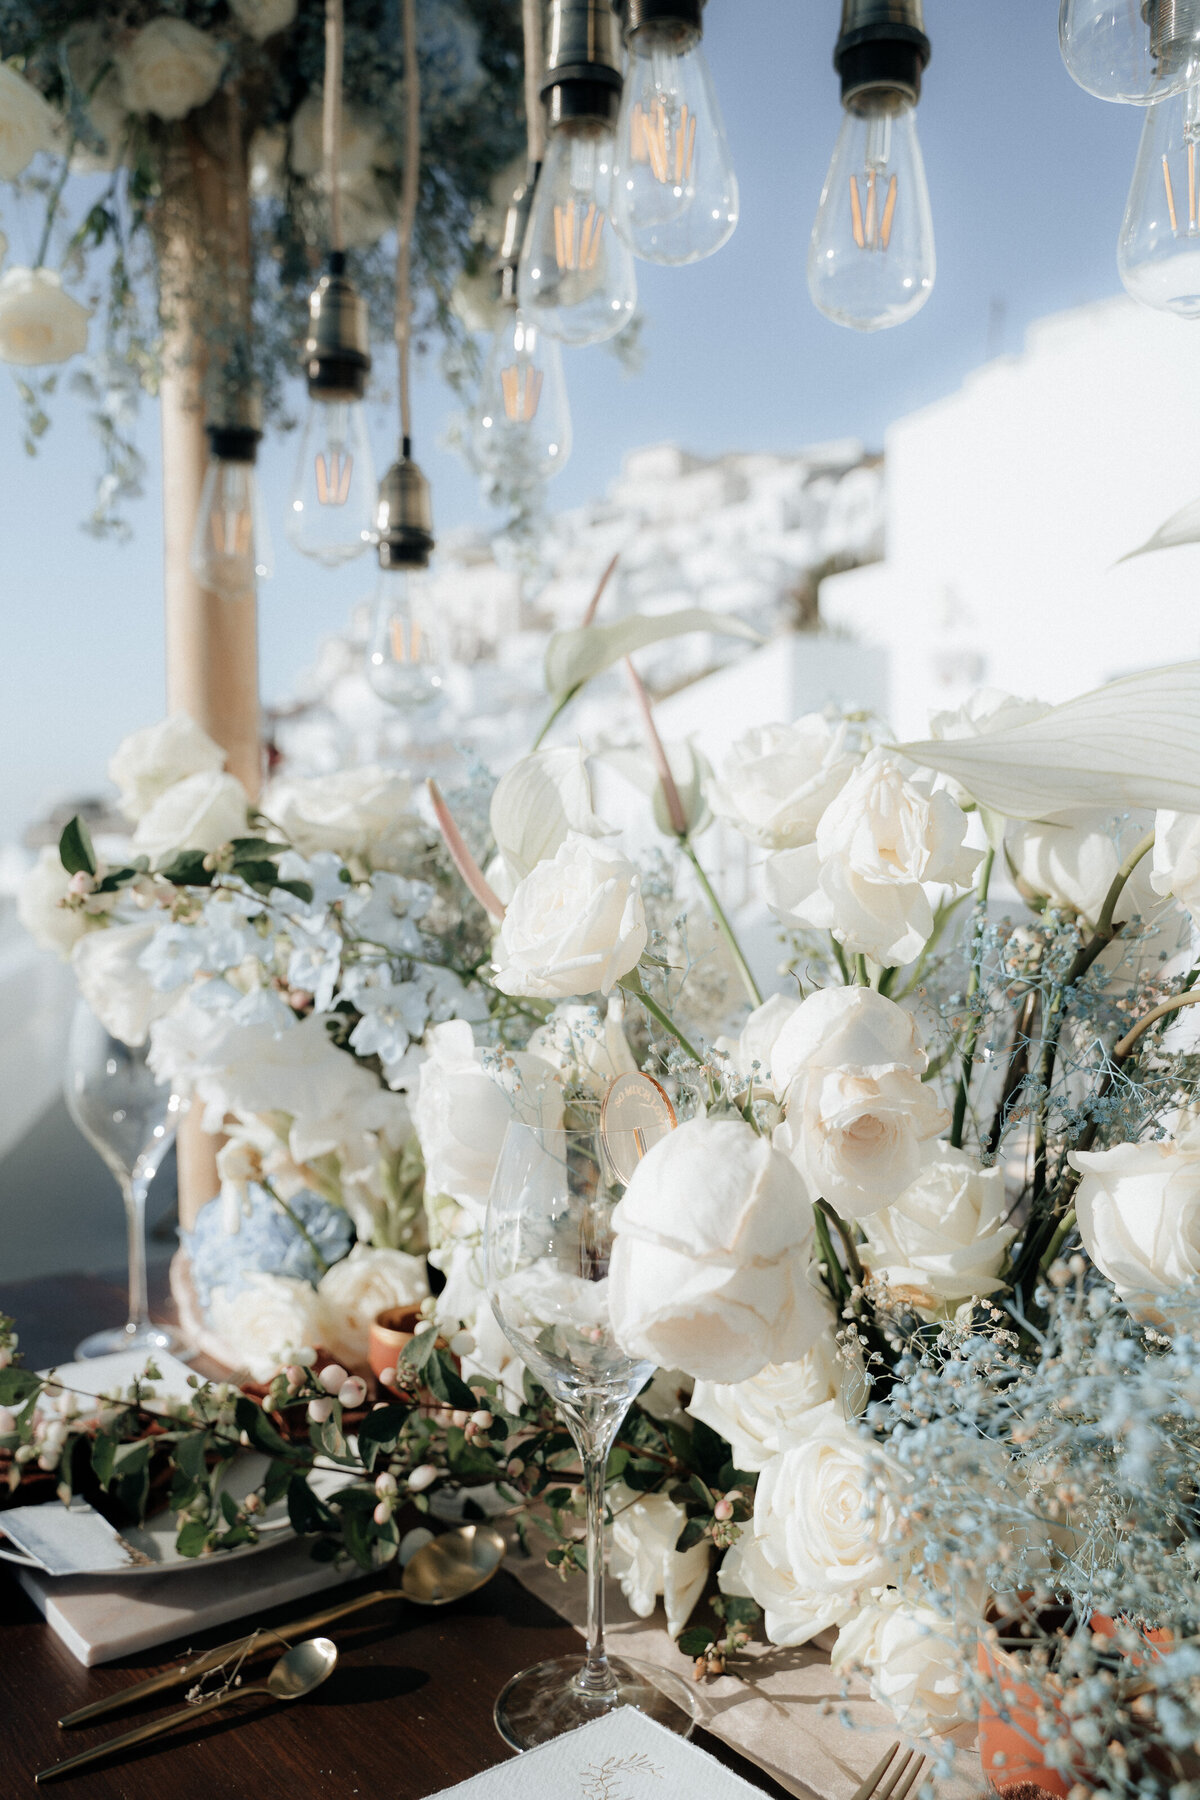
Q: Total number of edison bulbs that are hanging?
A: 9